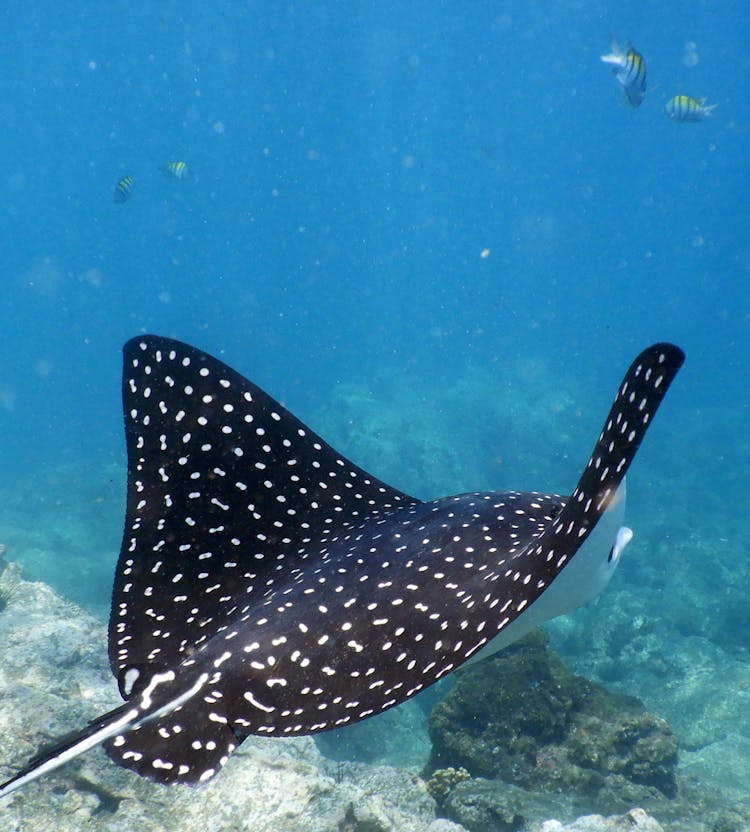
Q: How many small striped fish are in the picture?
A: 4